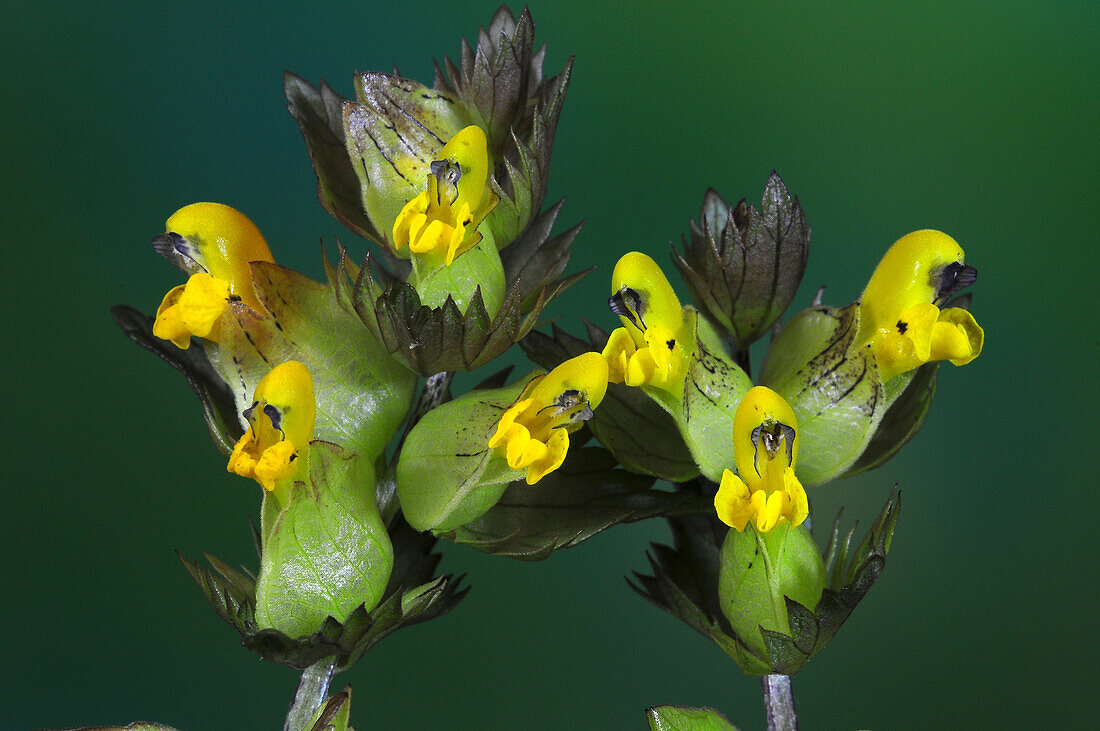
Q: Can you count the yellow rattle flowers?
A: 7